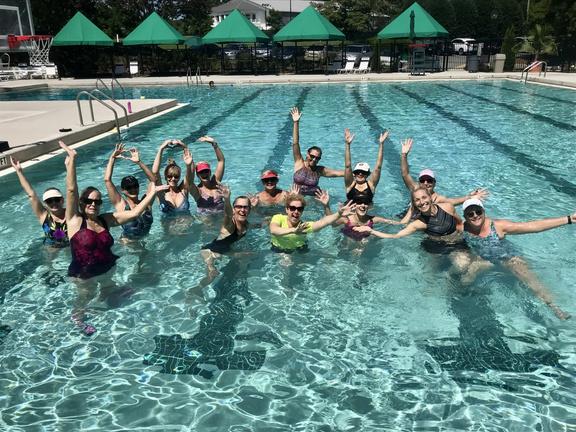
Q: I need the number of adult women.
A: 14